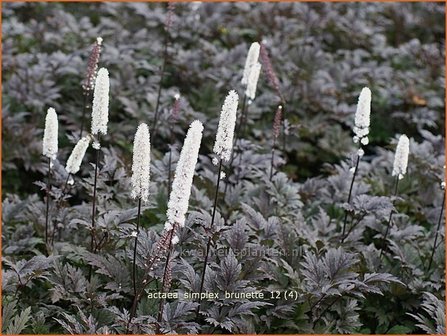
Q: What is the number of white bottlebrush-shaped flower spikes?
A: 10